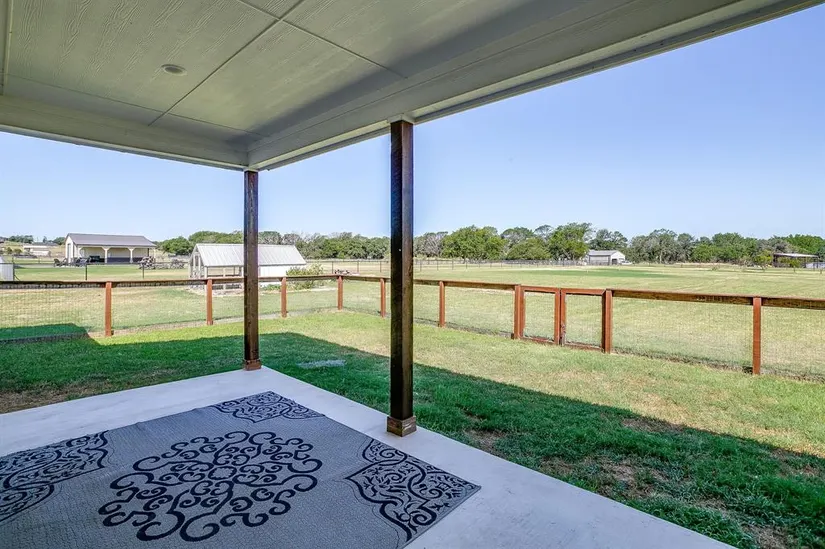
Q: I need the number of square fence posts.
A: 9